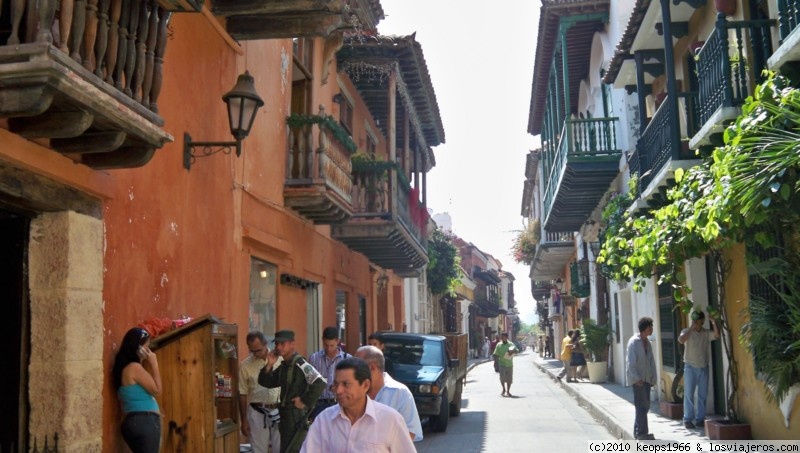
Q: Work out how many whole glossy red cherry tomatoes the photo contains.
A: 0